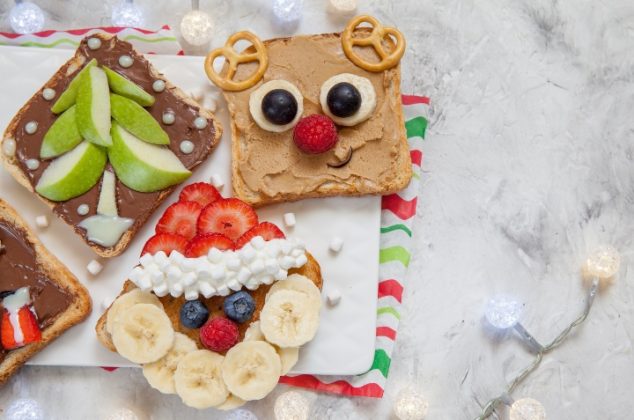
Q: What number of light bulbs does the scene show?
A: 13